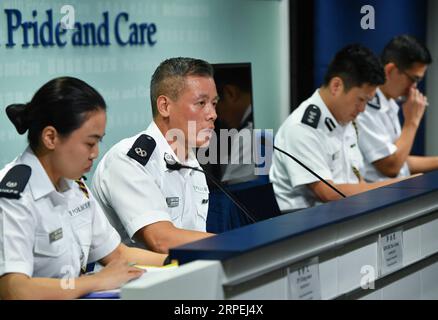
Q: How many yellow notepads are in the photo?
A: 1